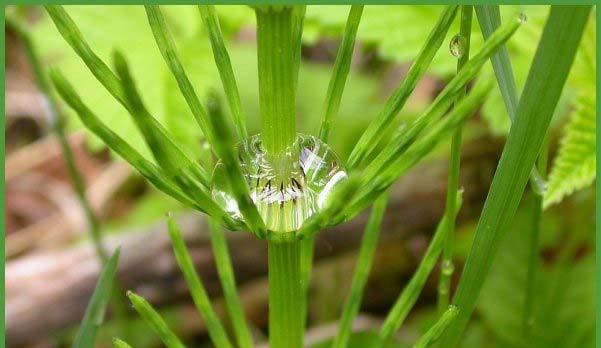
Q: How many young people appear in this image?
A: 0